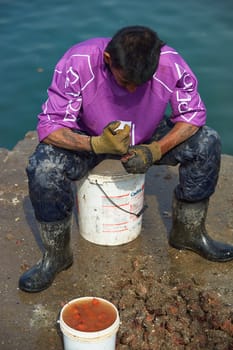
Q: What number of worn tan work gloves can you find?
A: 2